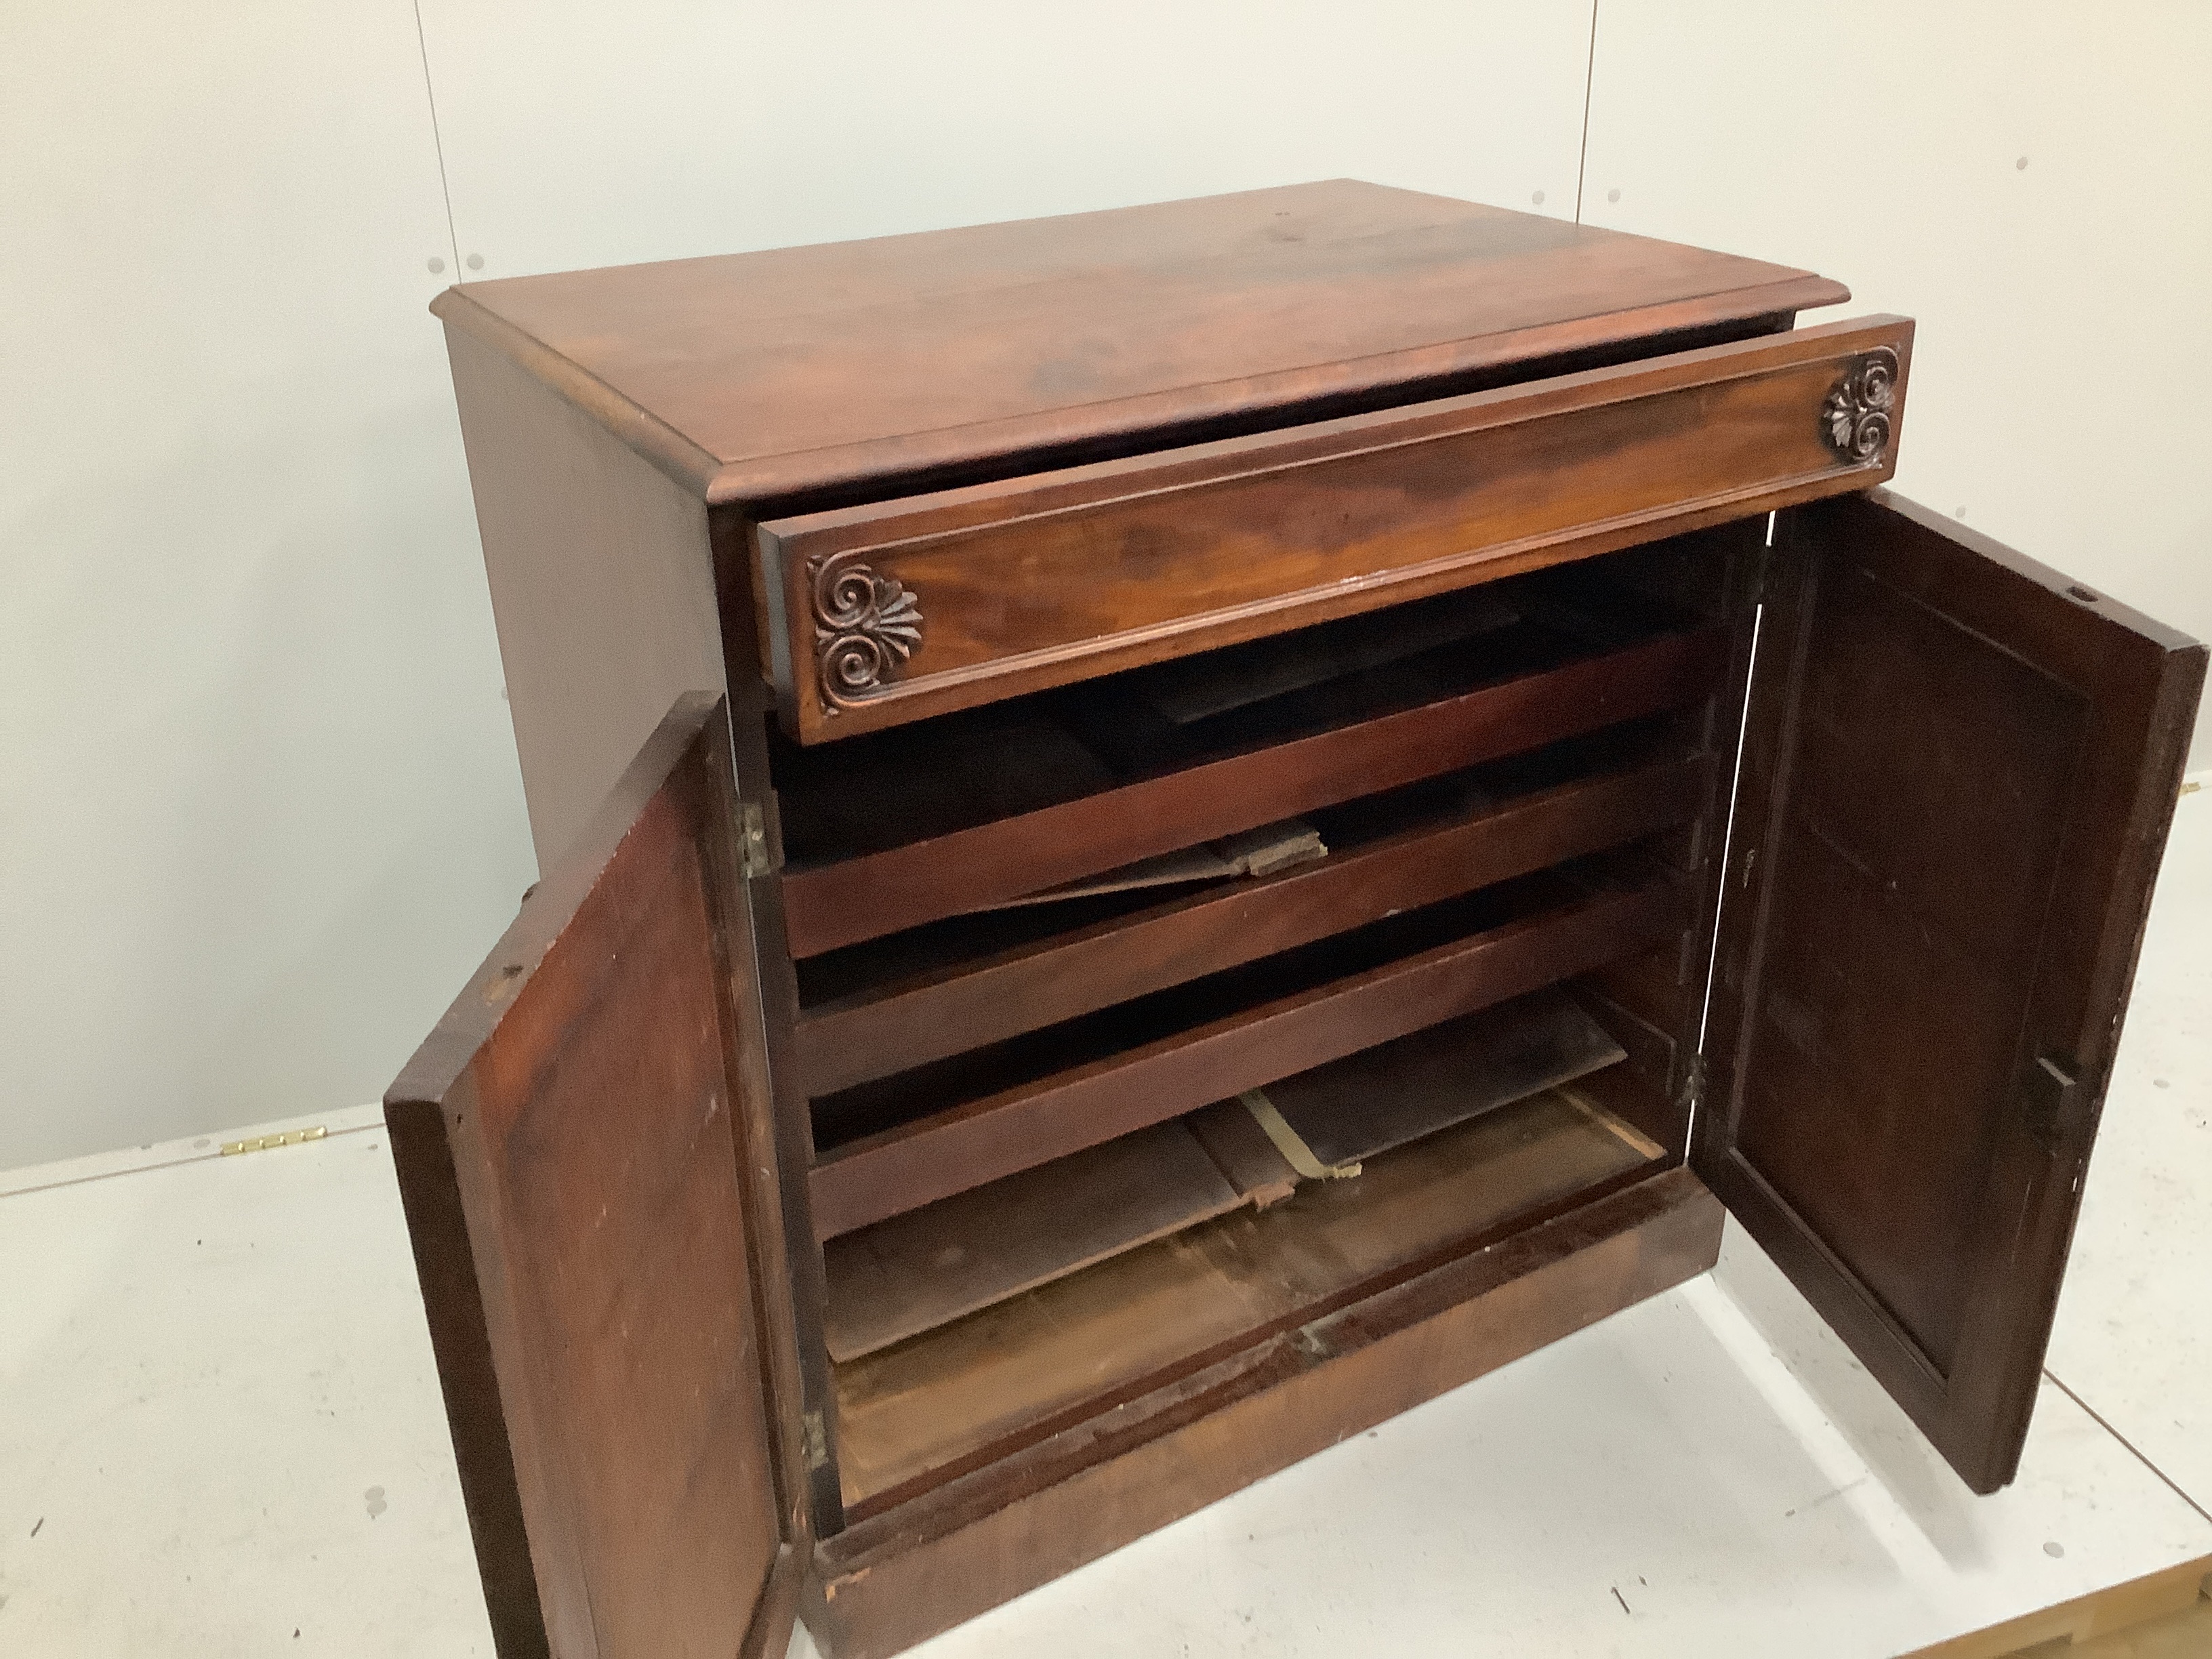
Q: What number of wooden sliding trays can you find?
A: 3